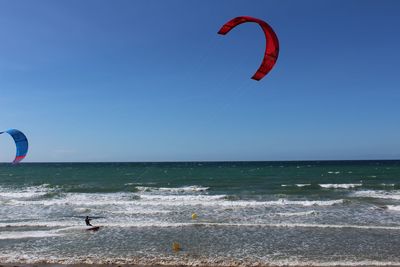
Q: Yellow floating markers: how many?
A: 2